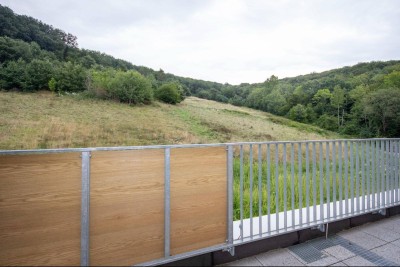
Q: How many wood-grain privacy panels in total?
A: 3